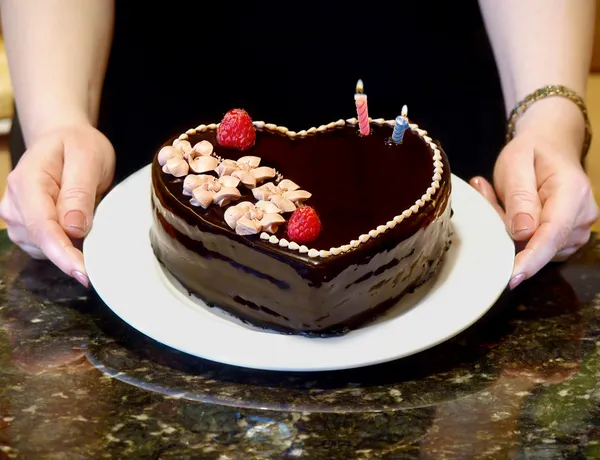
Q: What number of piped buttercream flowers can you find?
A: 5